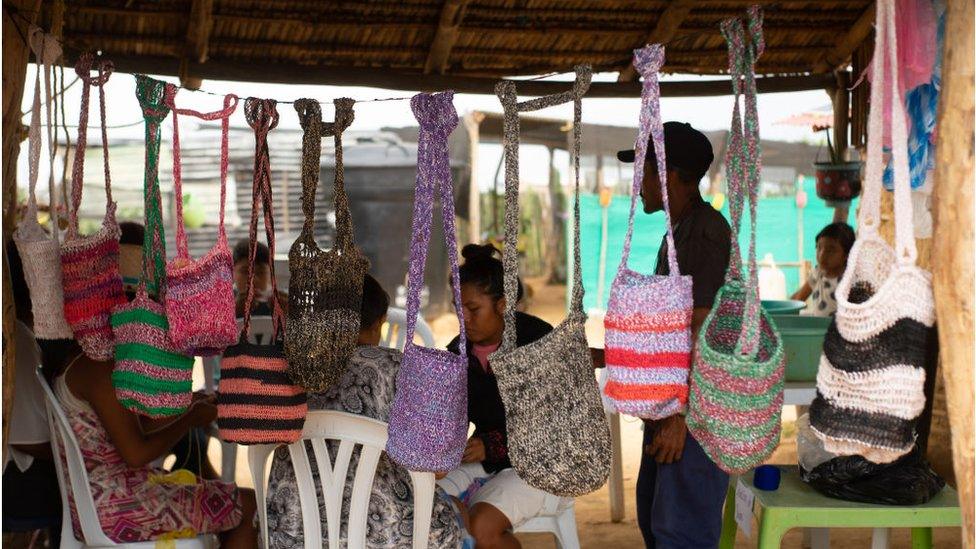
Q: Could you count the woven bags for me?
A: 11